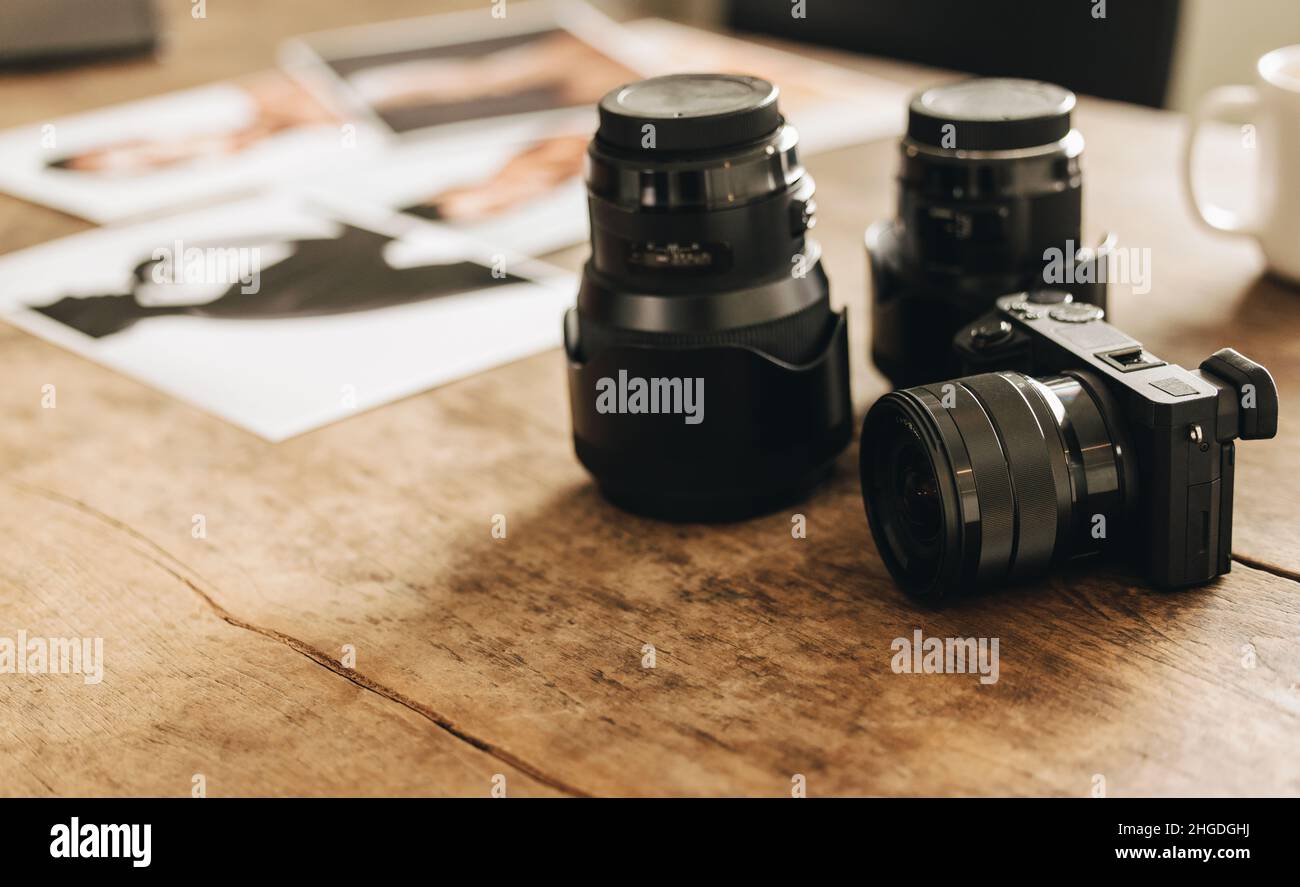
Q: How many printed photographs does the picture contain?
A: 5